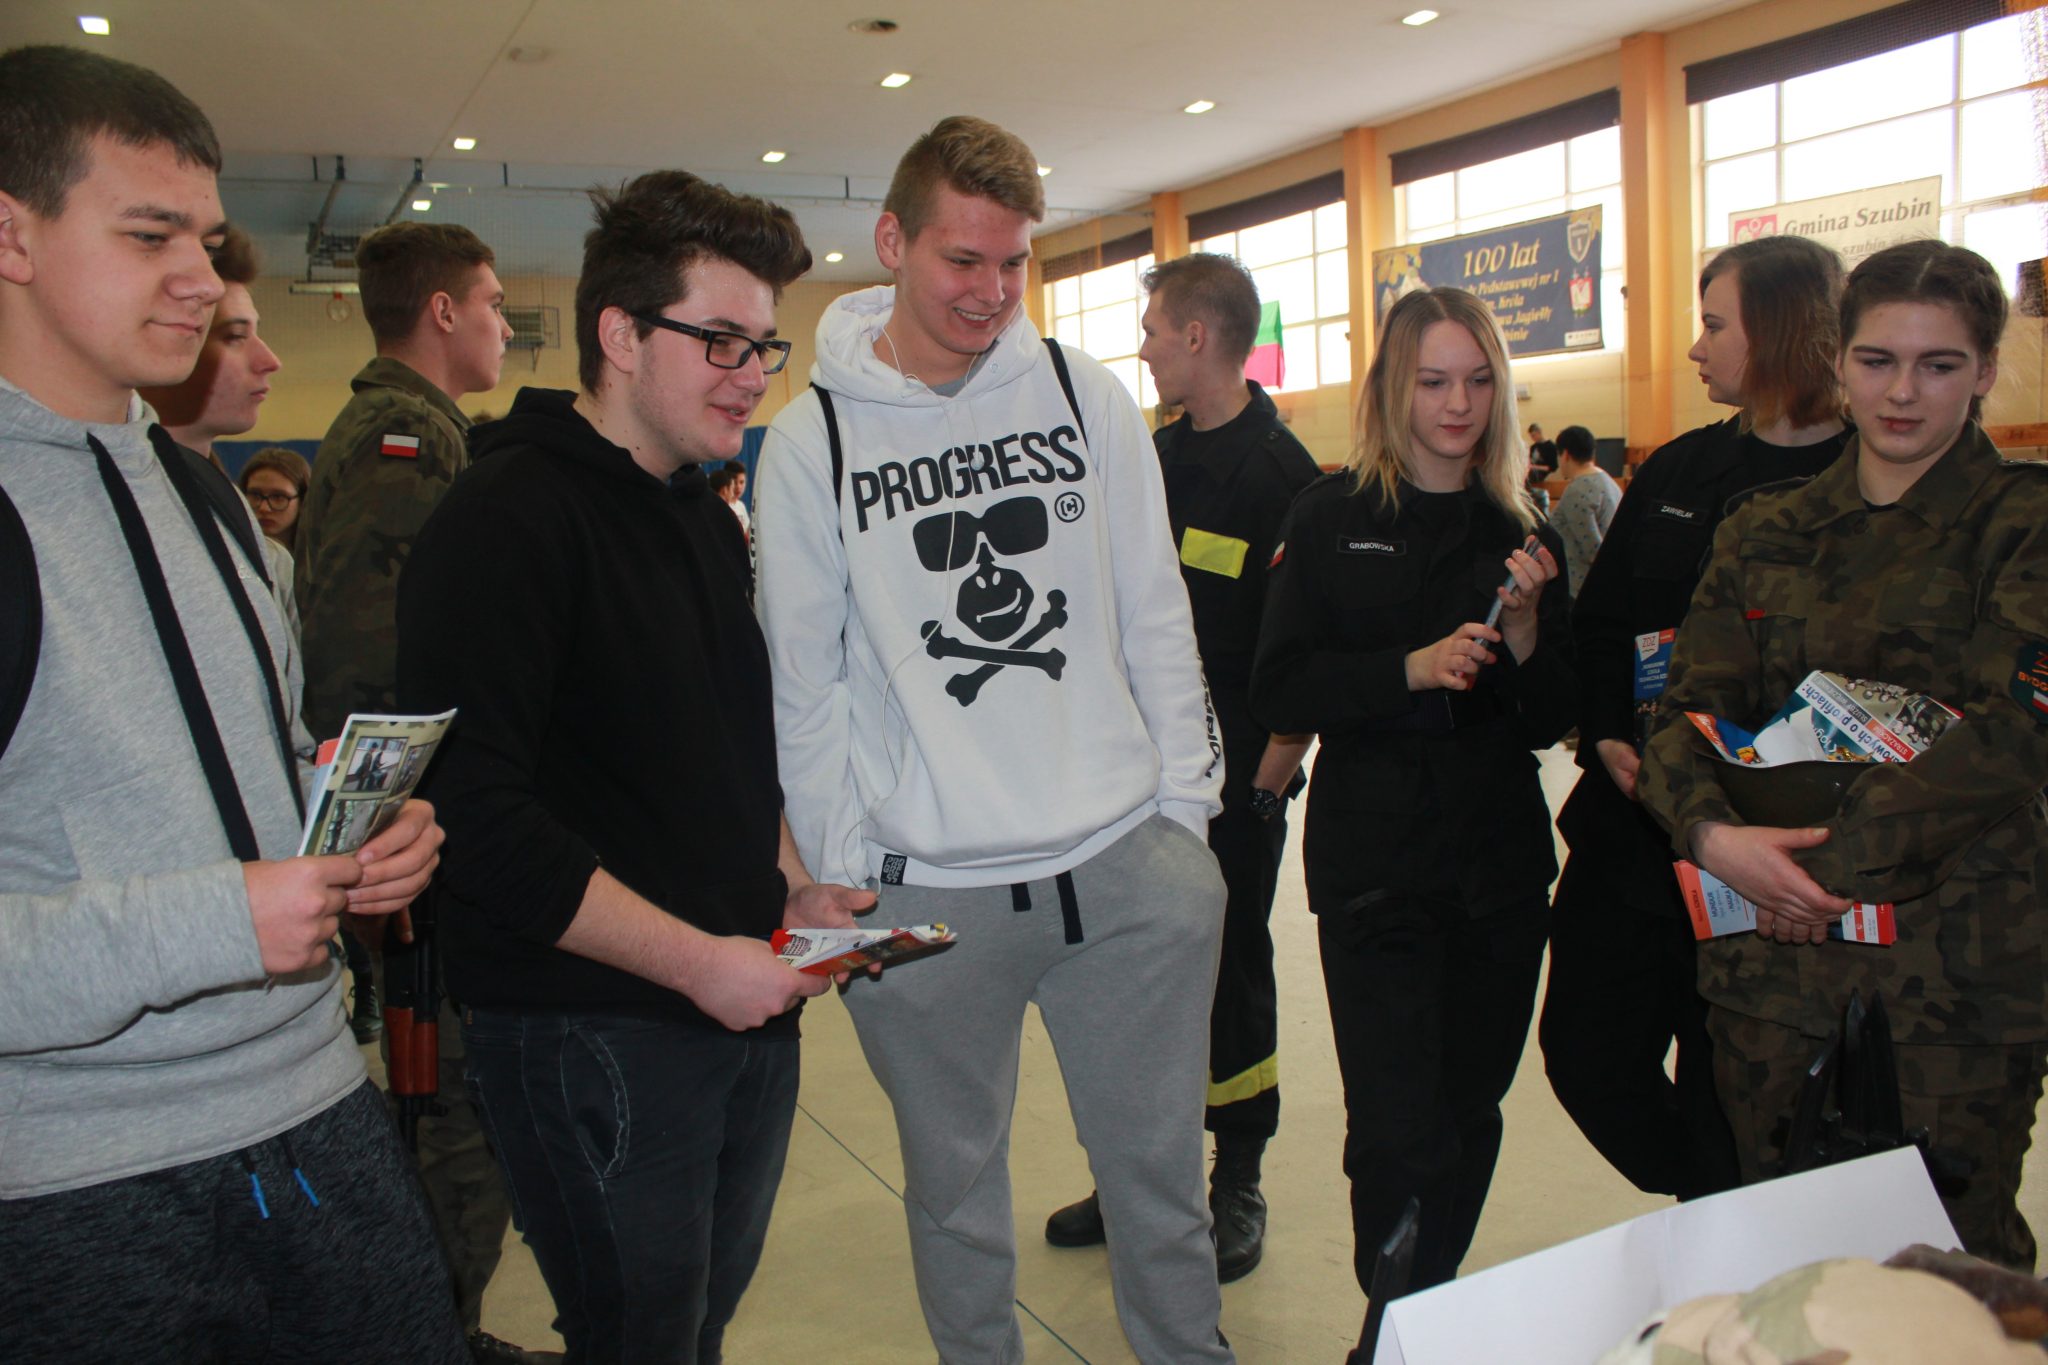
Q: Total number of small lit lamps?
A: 9